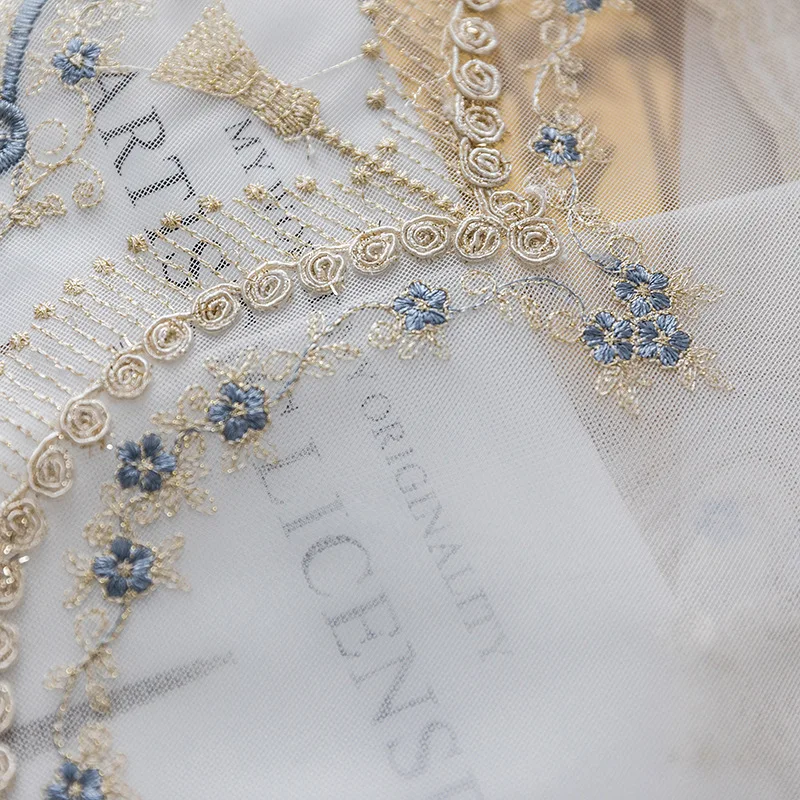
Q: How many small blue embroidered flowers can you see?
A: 11